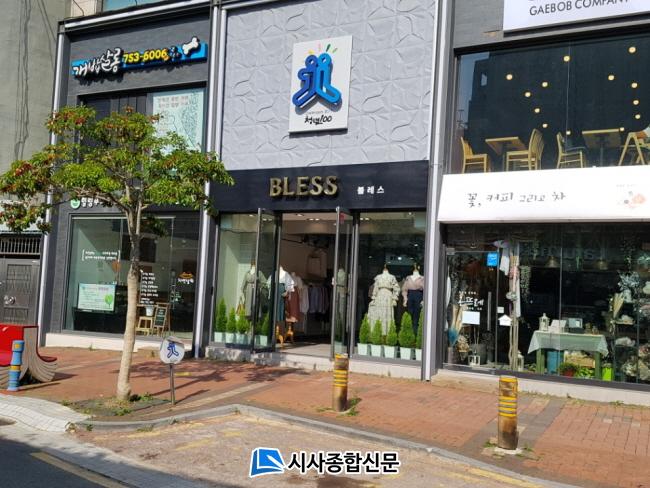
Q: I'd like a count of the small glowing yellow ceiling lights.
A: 13